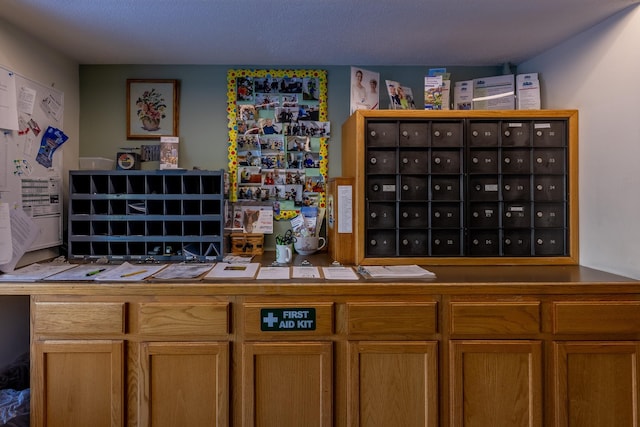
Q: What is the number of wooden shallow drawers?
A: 6